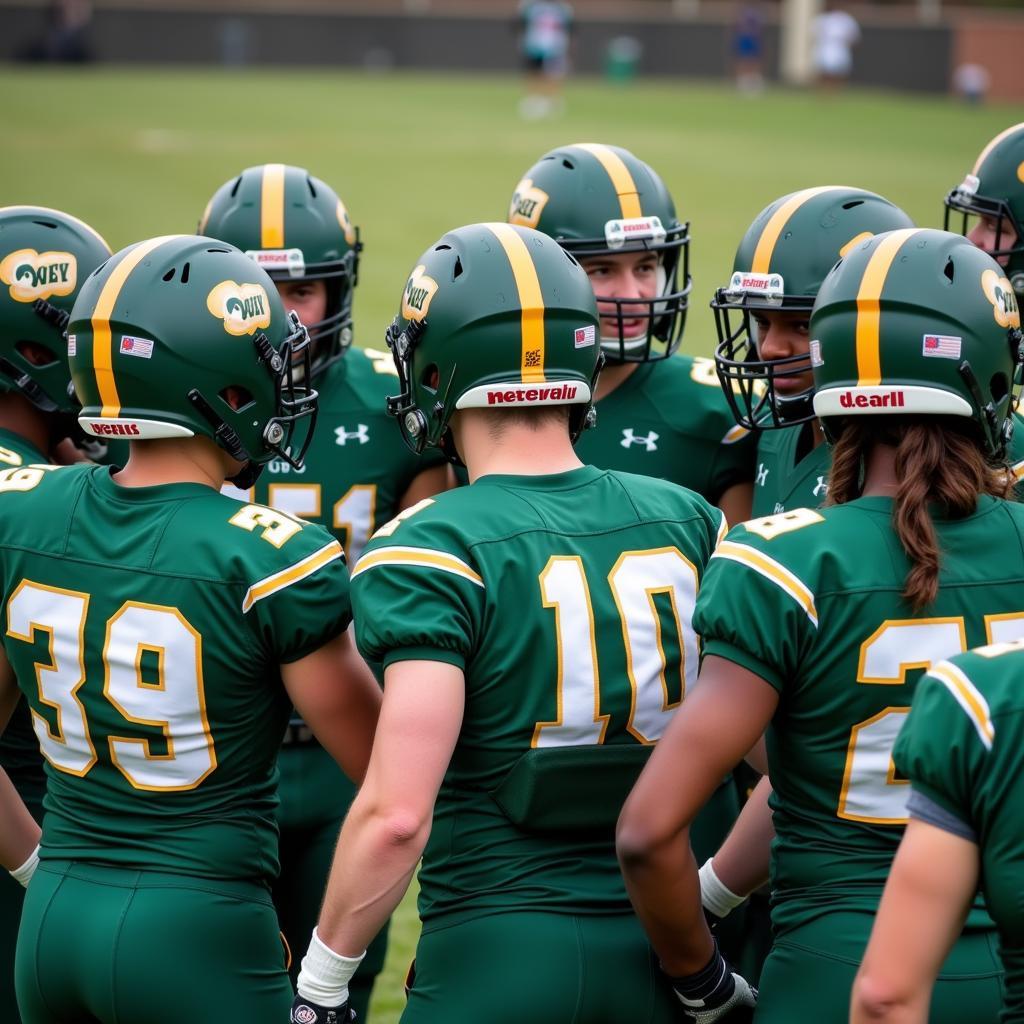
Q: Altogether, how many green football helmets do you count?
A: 8